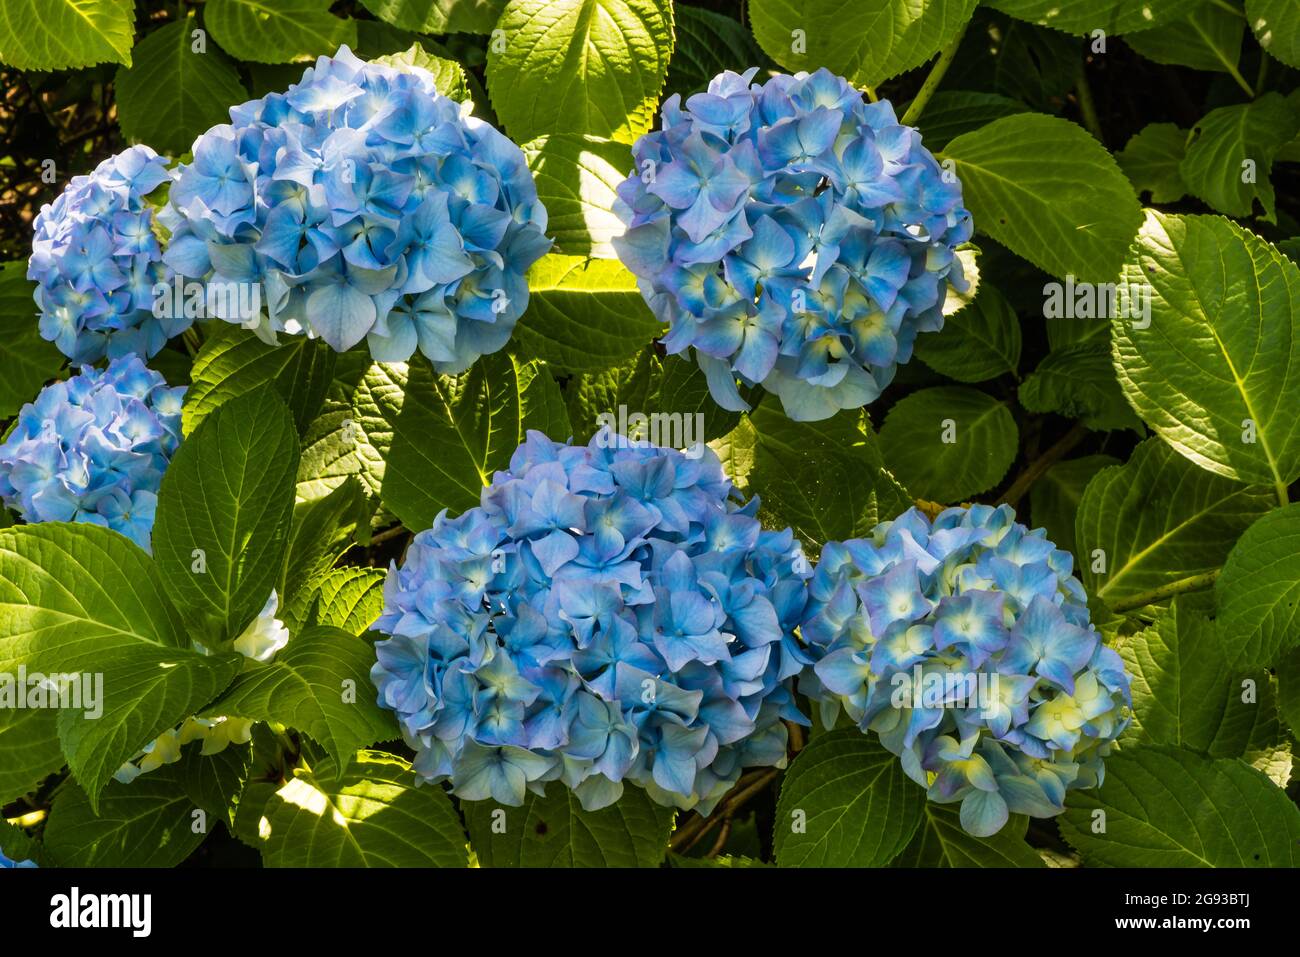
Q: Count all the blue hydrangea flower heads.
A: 6